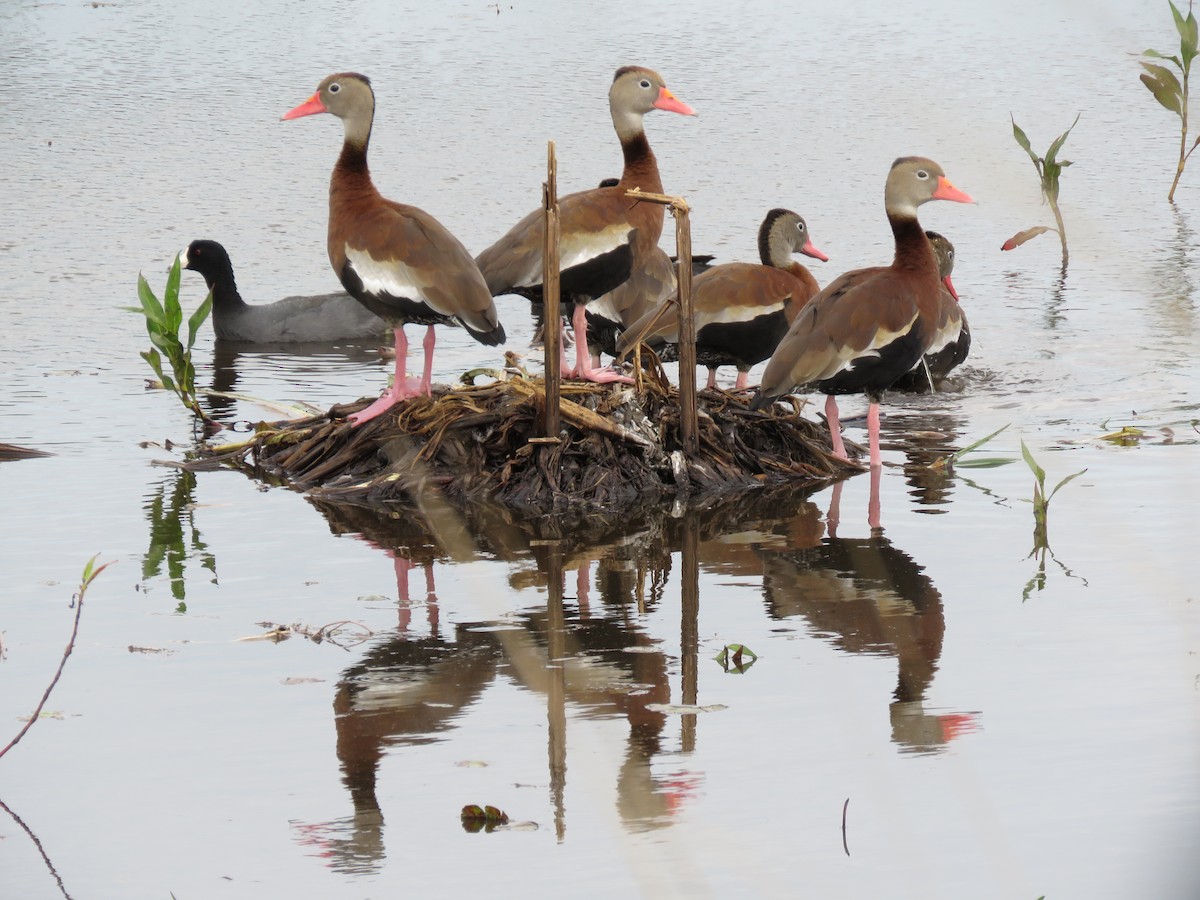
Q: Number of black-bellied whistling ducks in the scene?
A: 6